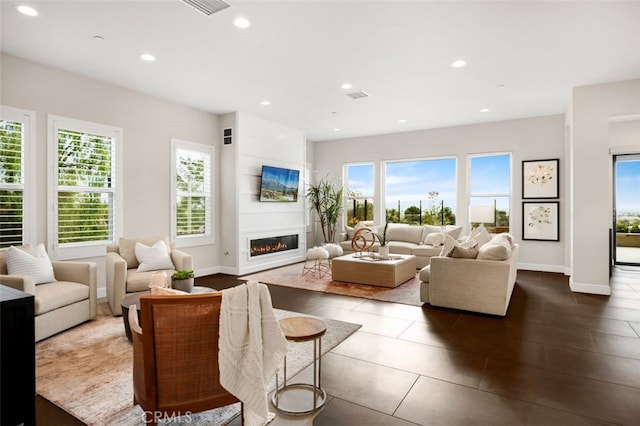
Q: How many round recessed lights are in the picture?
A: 9